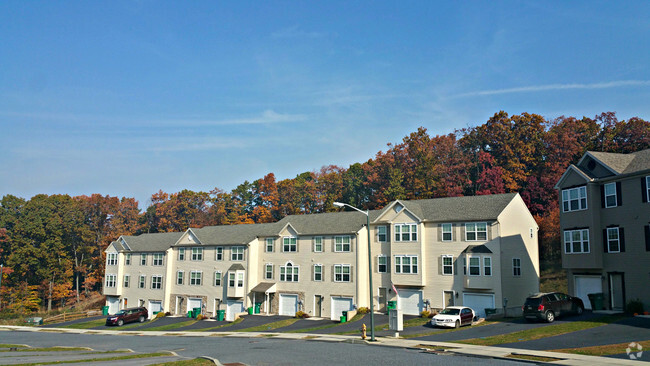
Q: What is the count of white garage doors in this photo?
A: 9